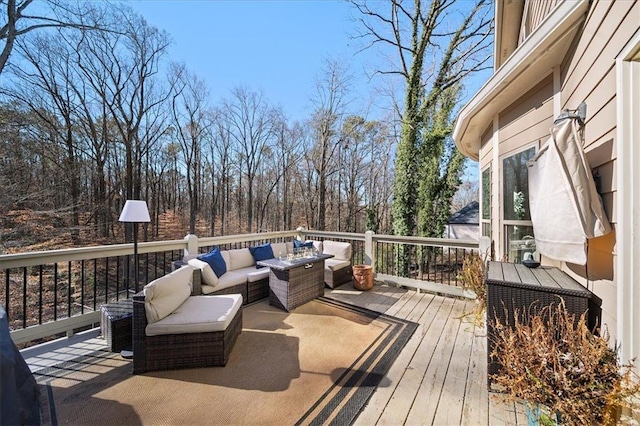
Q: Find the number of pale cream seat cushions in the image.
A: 4